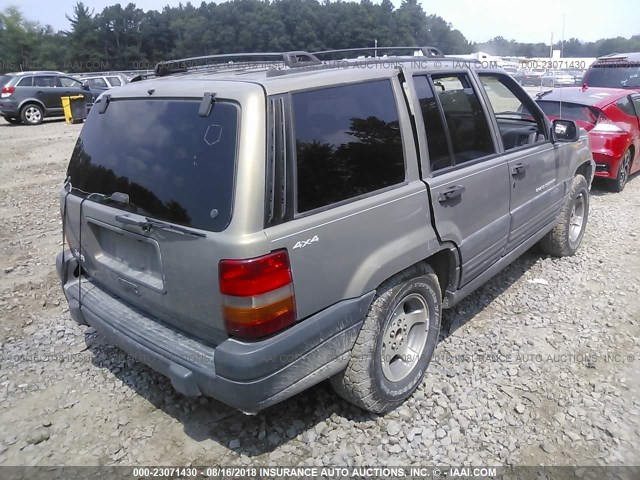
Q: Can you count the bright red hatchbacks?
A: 1